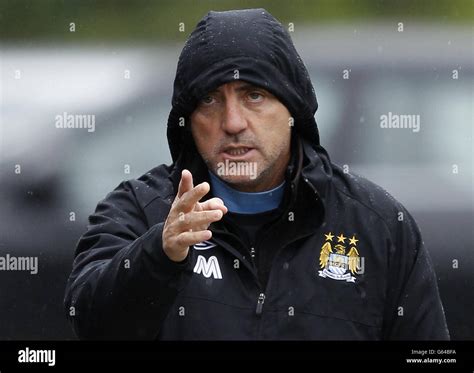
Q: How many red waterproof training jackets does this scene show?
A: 0